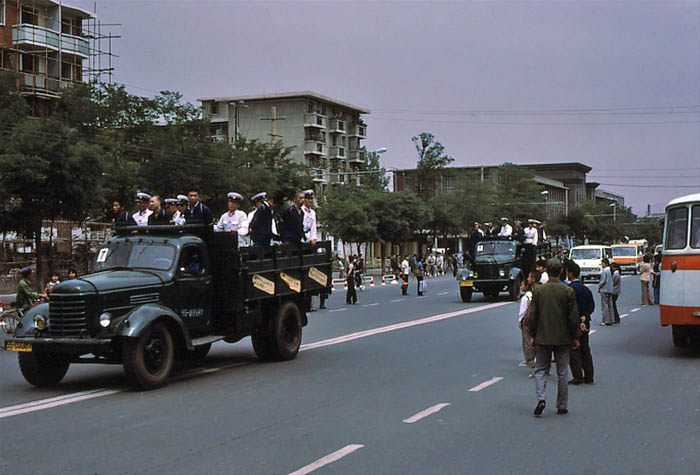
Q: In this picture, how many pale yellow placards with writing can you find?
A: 3